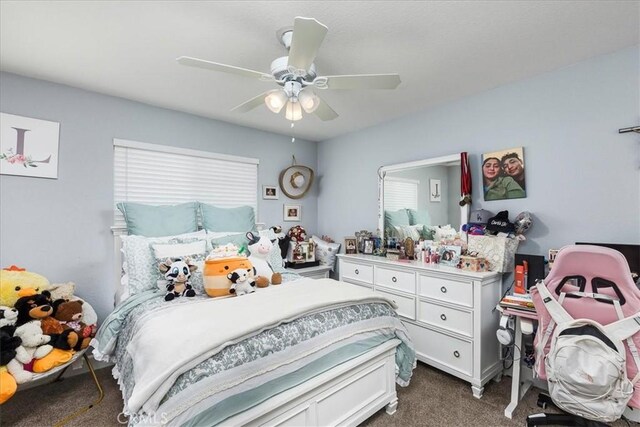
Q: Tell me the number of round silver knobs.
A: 5